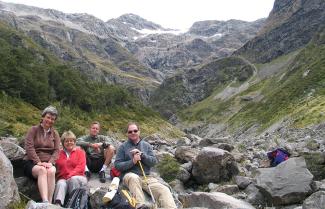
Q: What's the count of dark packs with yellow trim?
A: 1